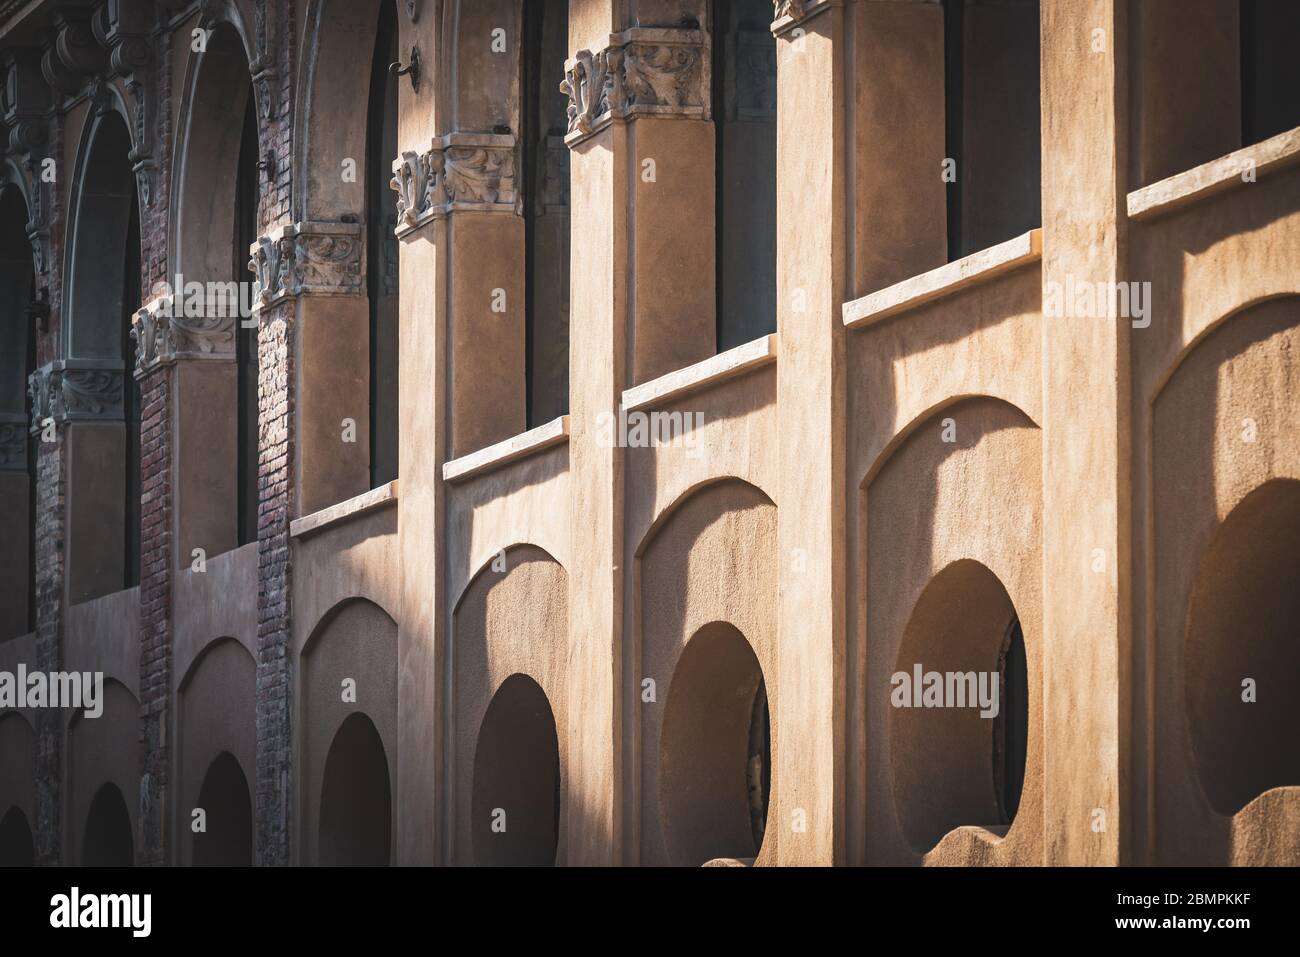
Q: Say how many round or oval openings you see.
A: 8